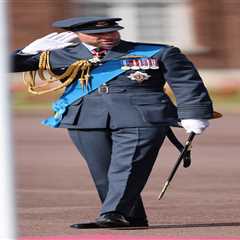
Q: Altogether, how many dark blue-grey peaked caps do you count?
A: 1